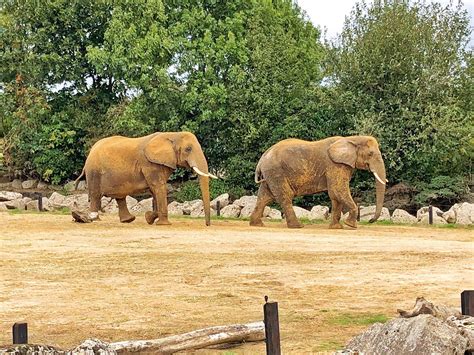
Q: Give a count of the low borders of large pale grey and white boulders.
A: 1